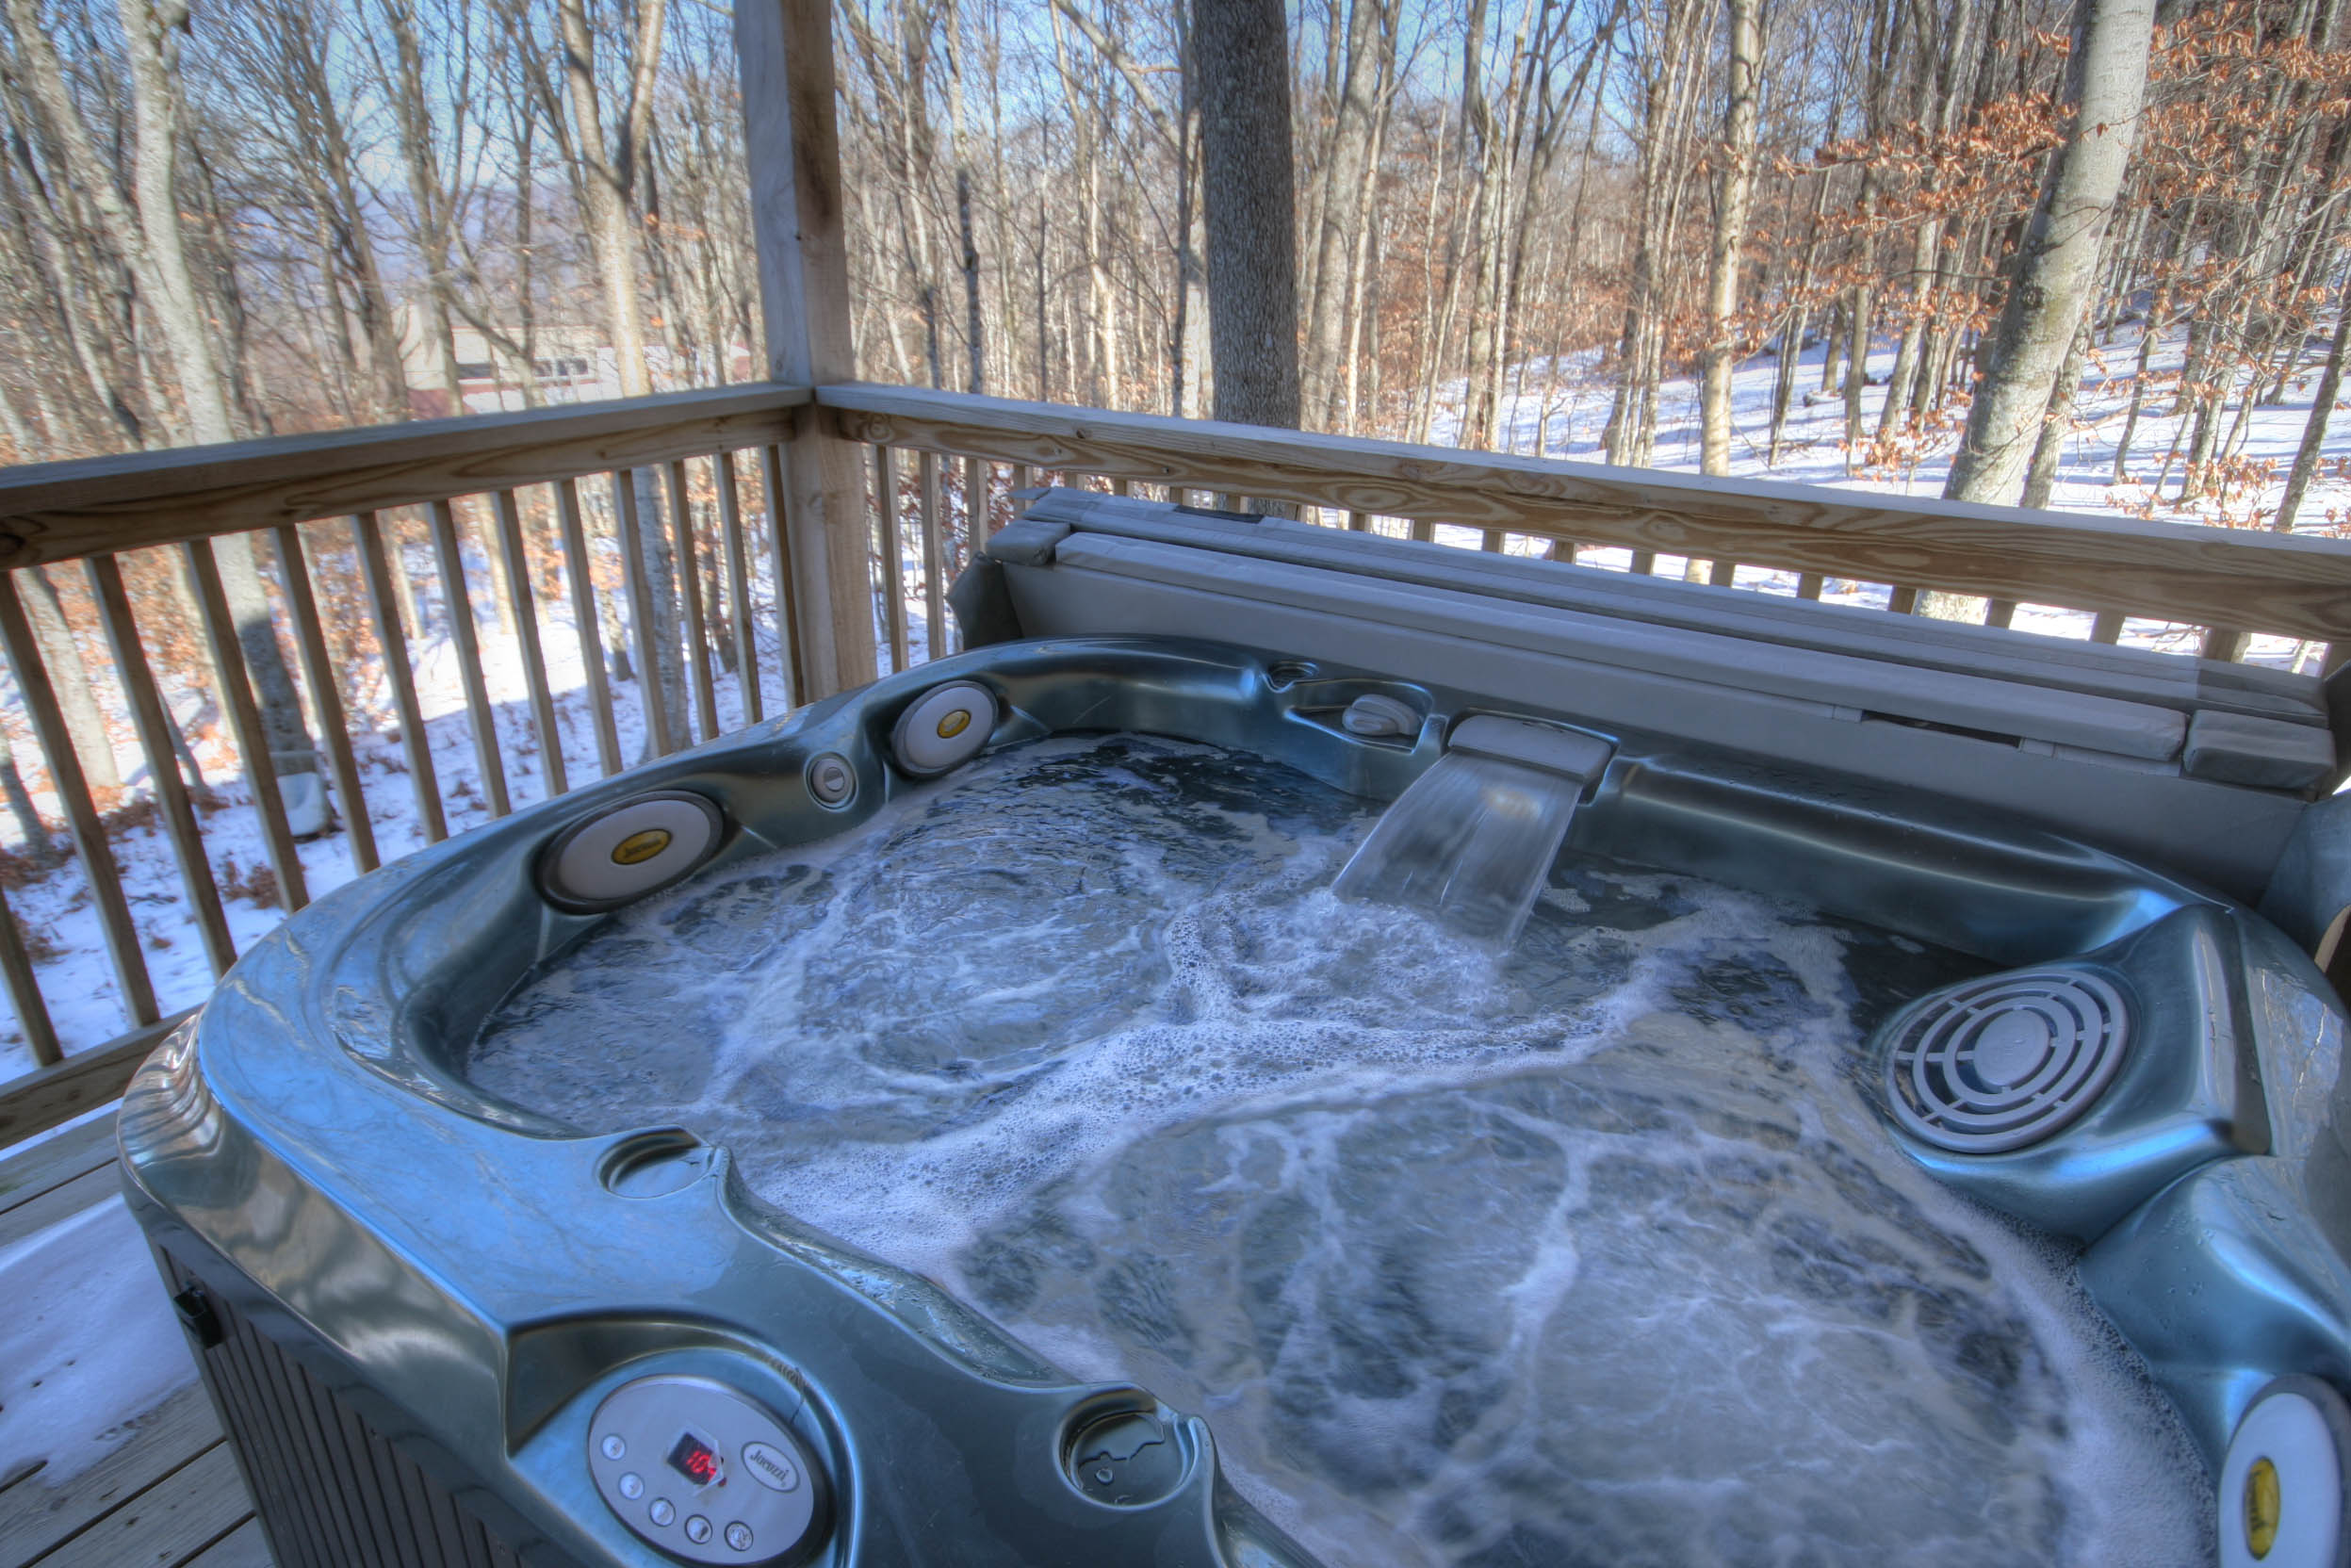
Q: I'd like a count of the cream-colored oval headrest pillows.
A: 3